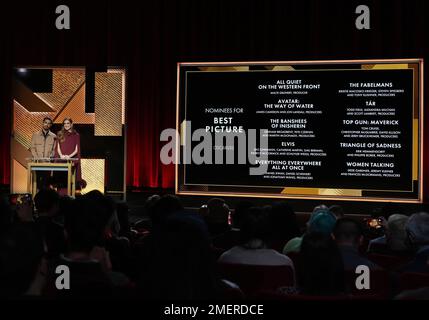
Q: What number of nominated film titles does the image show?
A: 10